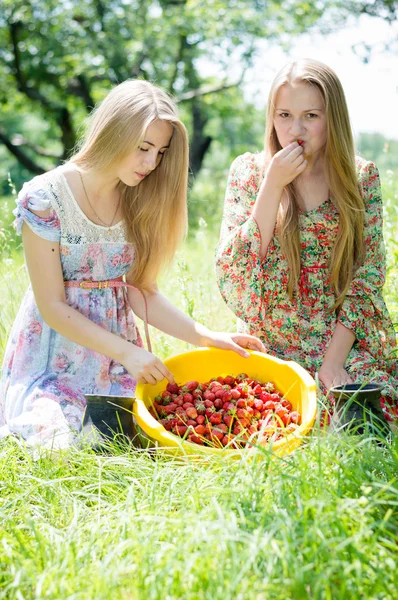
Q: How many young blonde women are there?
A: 2